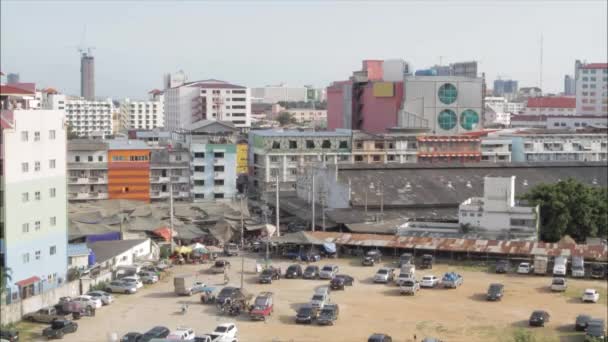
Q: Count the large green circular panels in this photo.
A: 3